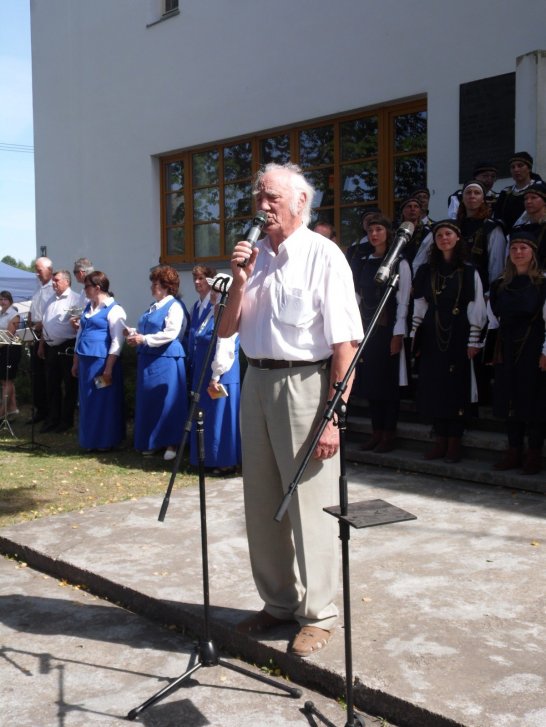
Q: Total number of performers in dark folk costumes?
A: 10